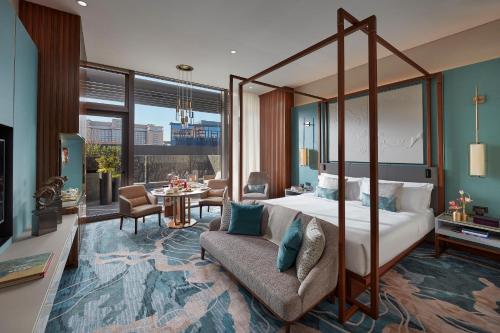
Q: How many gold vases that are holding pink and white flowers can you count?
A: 2